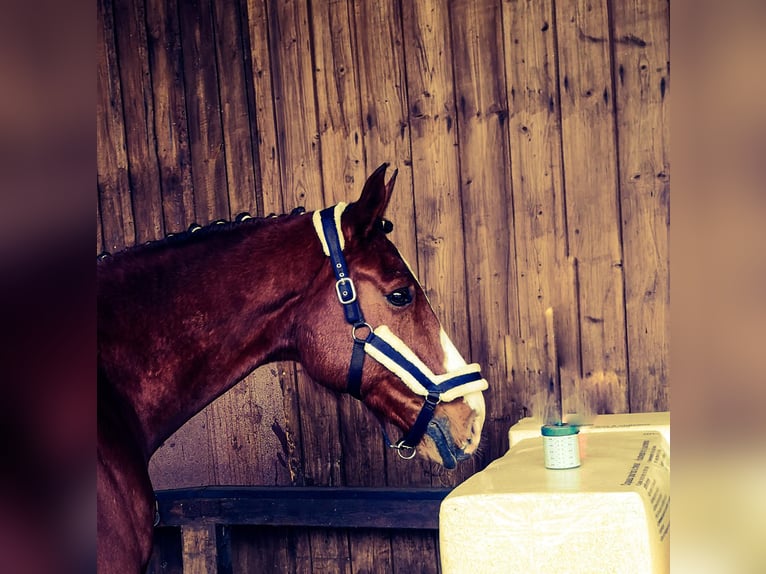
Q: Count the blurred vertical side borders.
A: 2